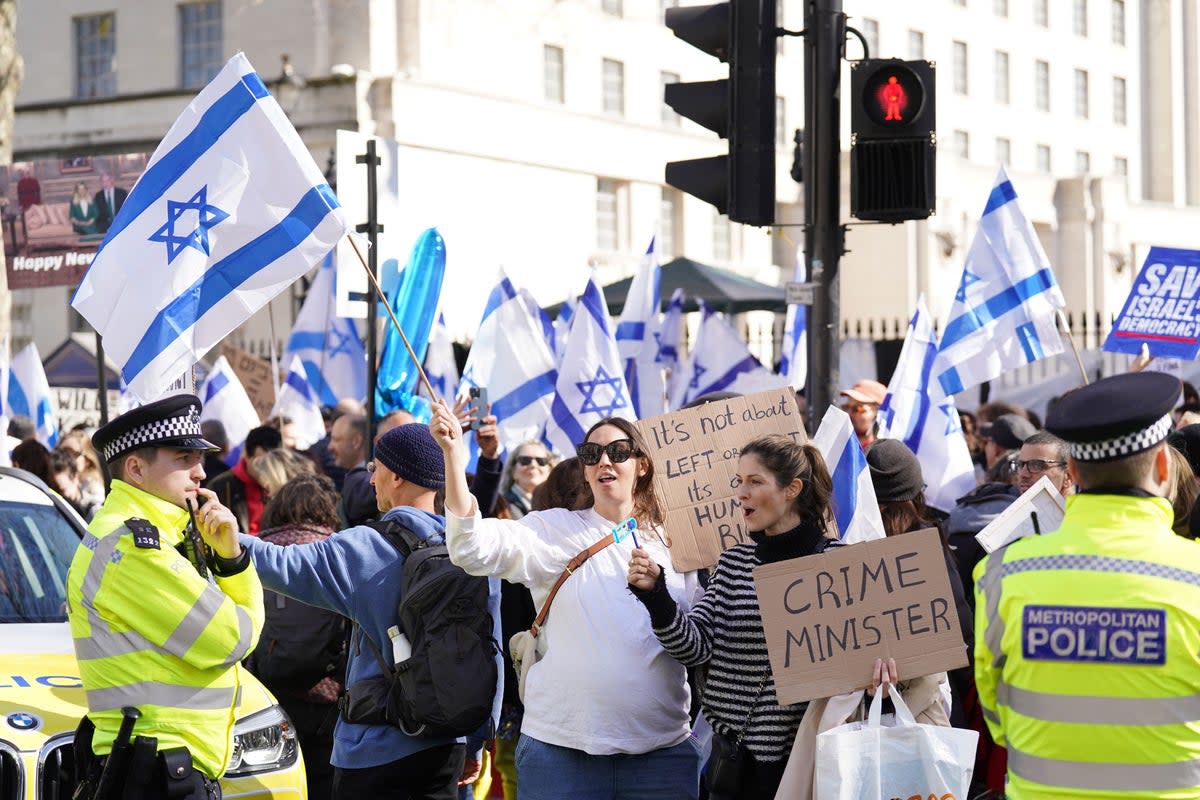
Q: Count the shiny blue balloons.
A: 1